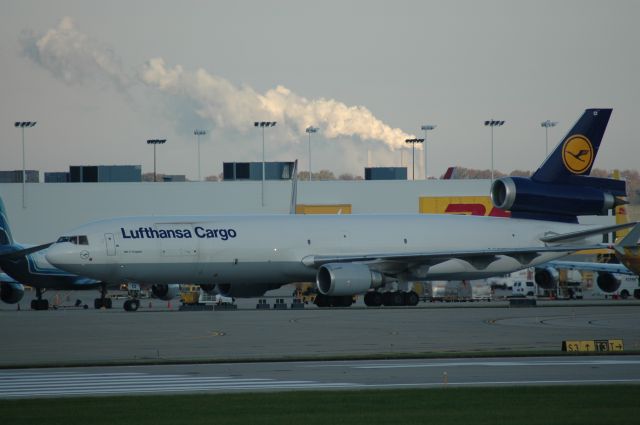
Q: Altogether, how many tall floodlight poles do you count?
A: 9